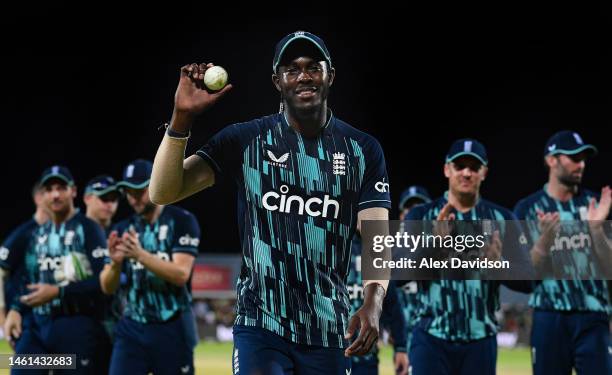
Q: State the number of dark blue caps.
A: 7